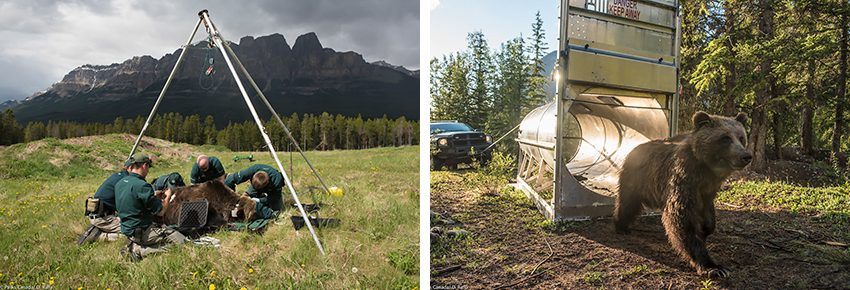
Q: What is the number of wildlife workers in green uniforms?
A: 5